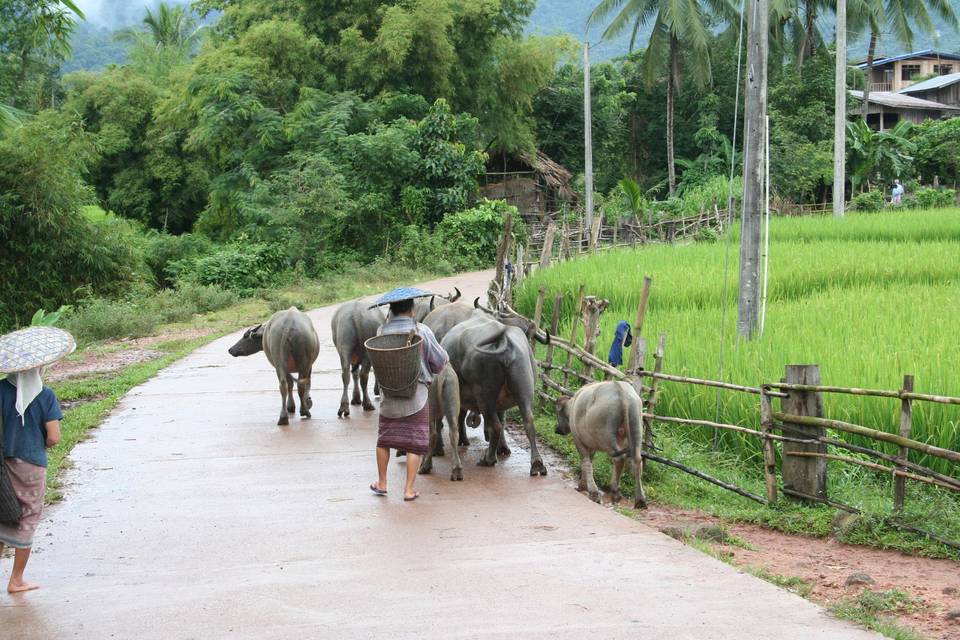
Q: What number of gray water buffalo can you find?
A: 7